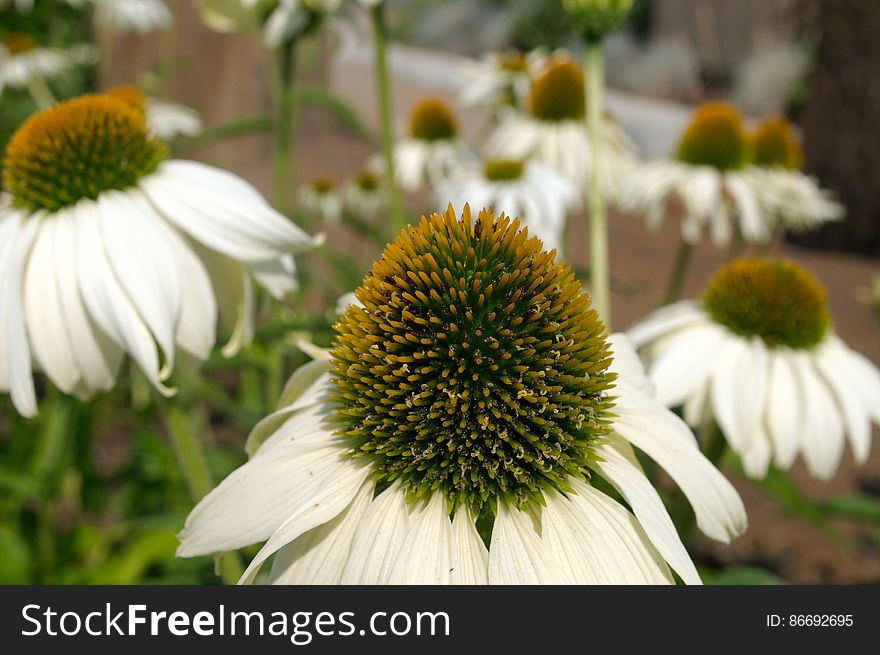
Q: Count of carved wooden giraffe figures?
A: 0